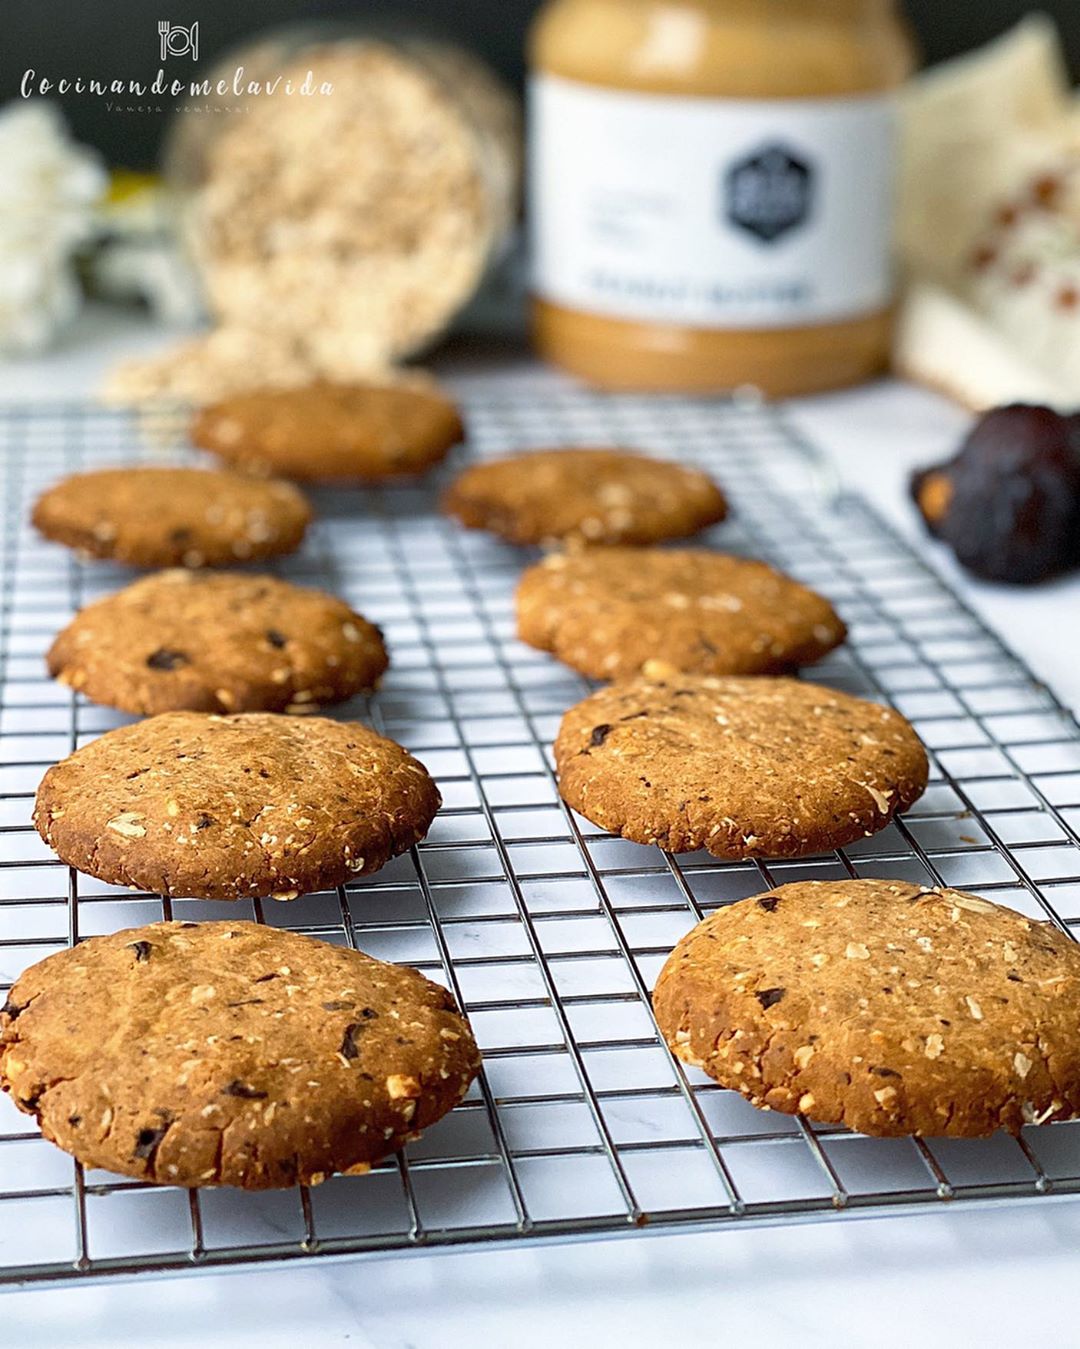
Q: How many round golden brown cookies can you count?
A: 9